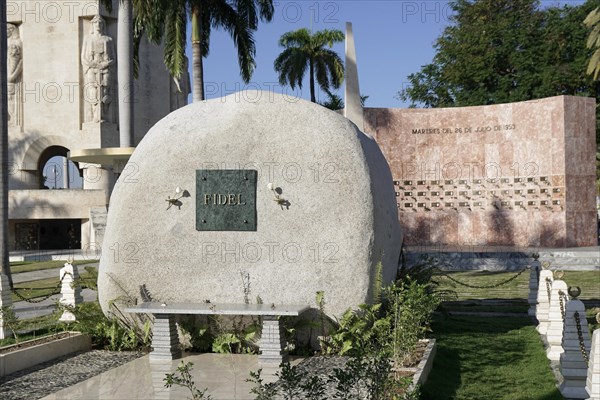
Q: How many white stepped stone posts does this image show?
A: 7